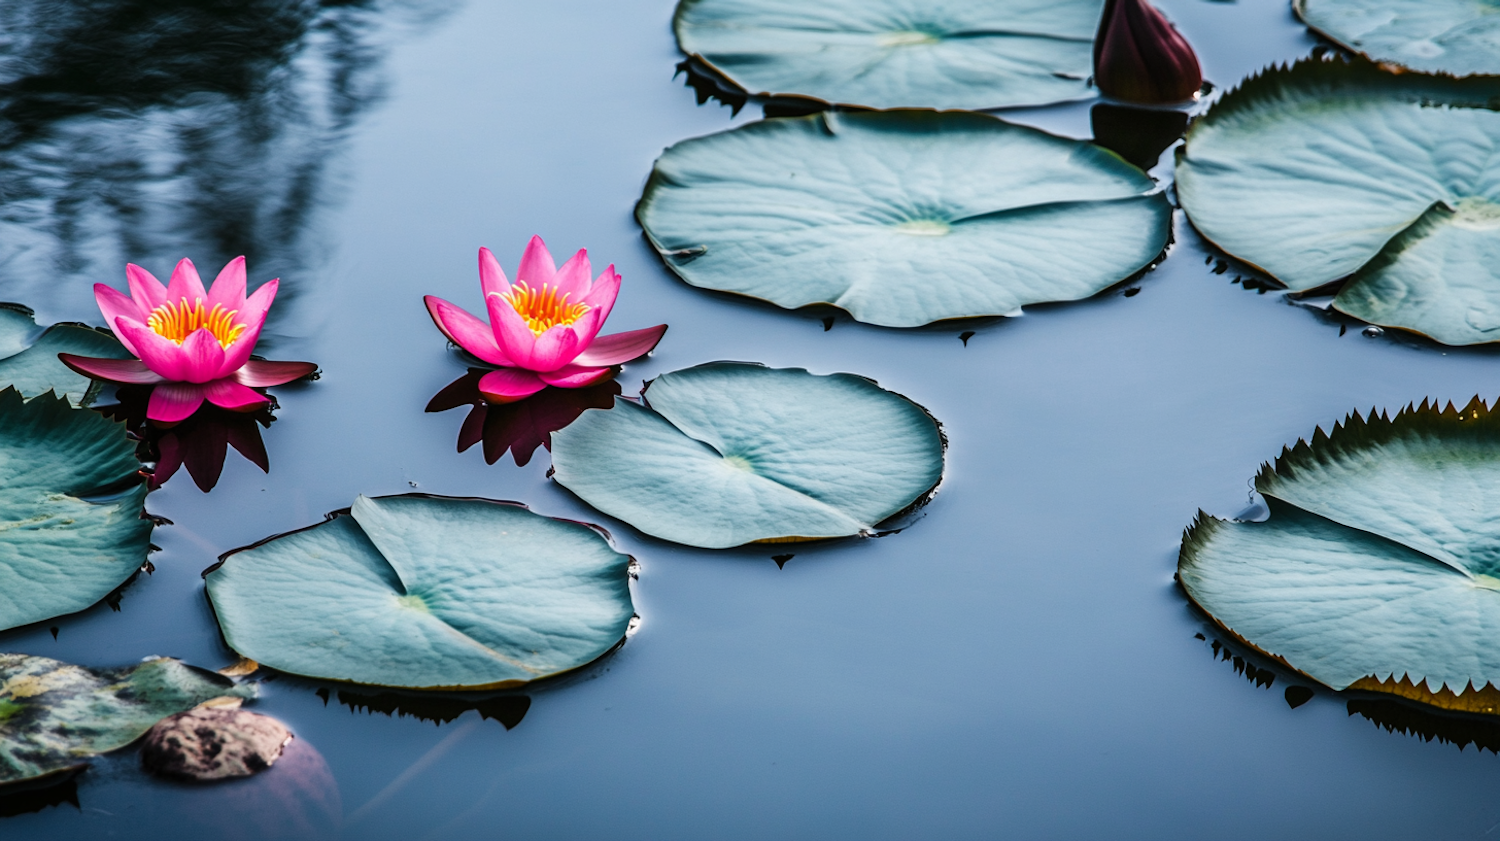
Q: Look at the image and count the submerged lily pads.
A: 1